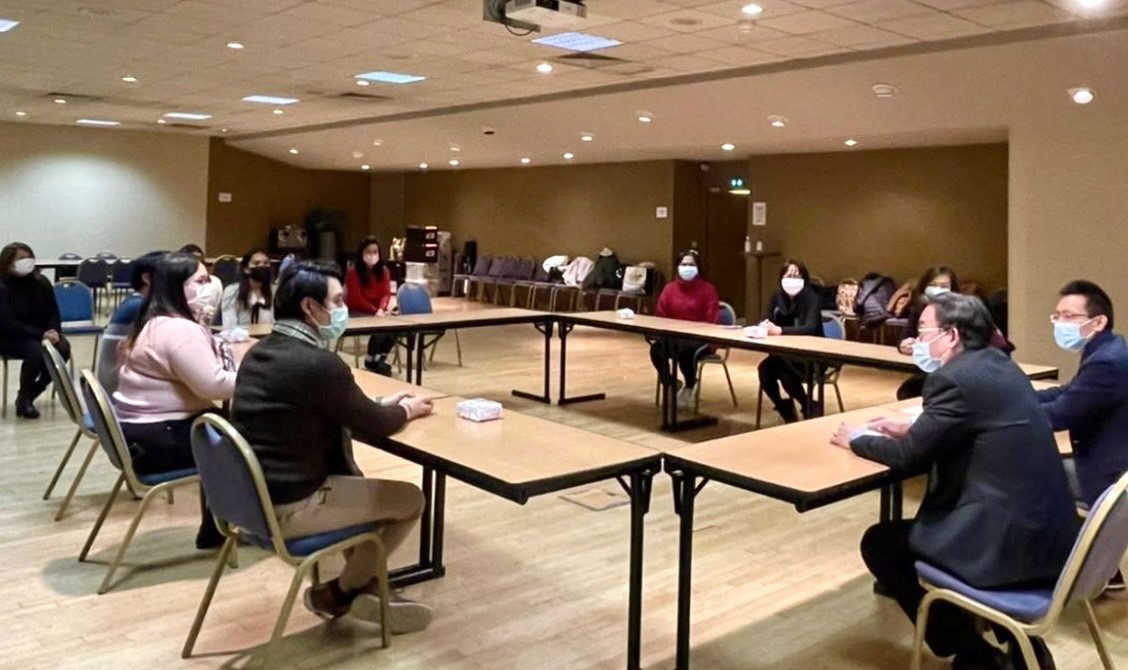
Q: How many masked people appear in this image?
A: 10